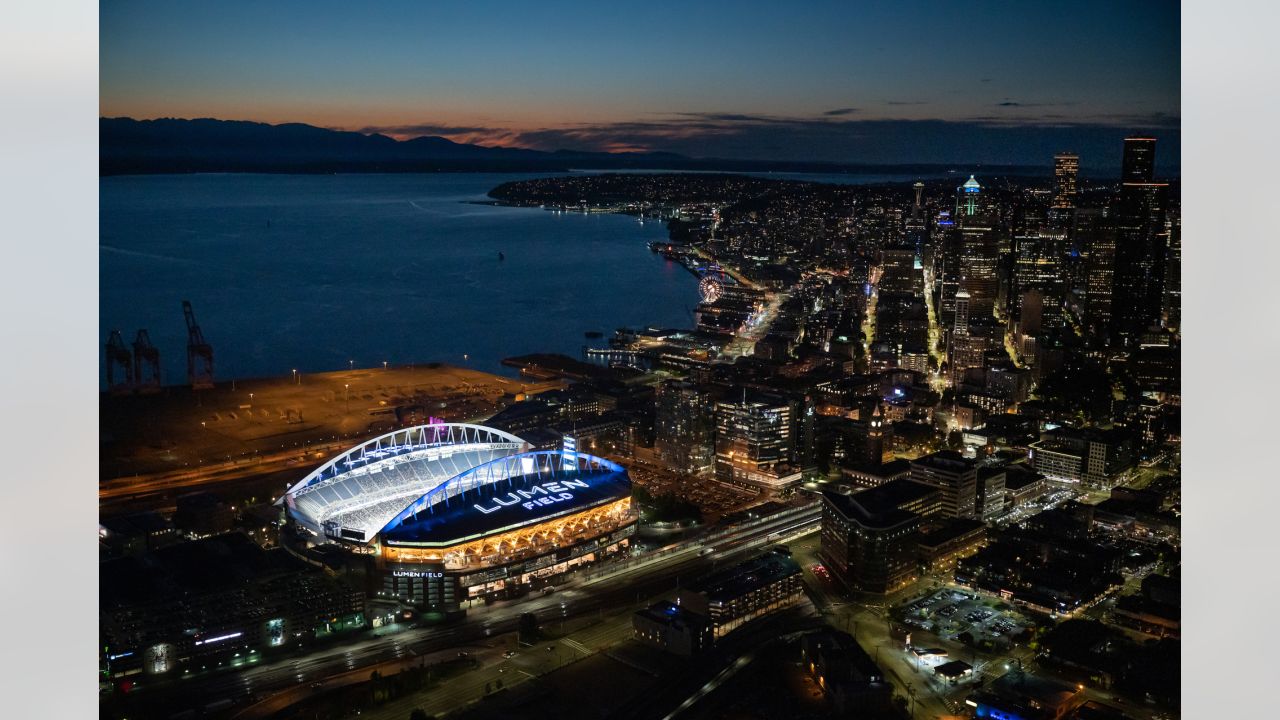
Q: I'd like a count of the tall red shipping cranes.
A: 3